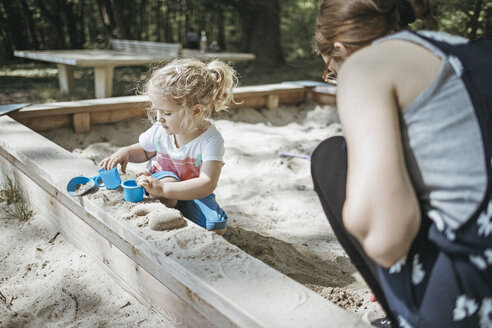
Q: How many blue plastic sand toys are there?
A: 3